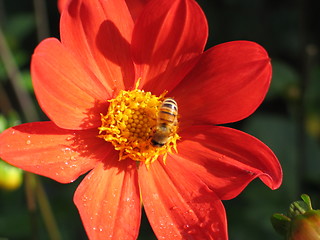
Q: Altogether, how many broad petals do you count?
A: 8